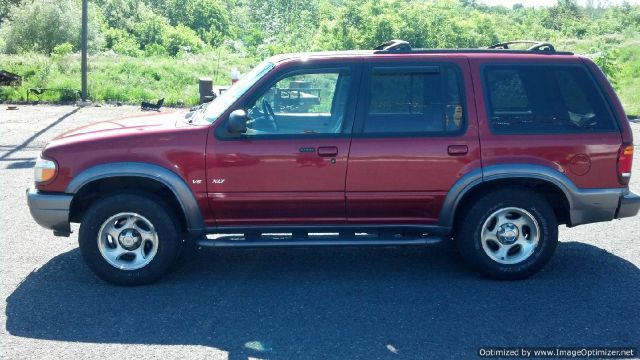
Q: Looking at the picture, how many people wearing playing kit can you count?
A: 0